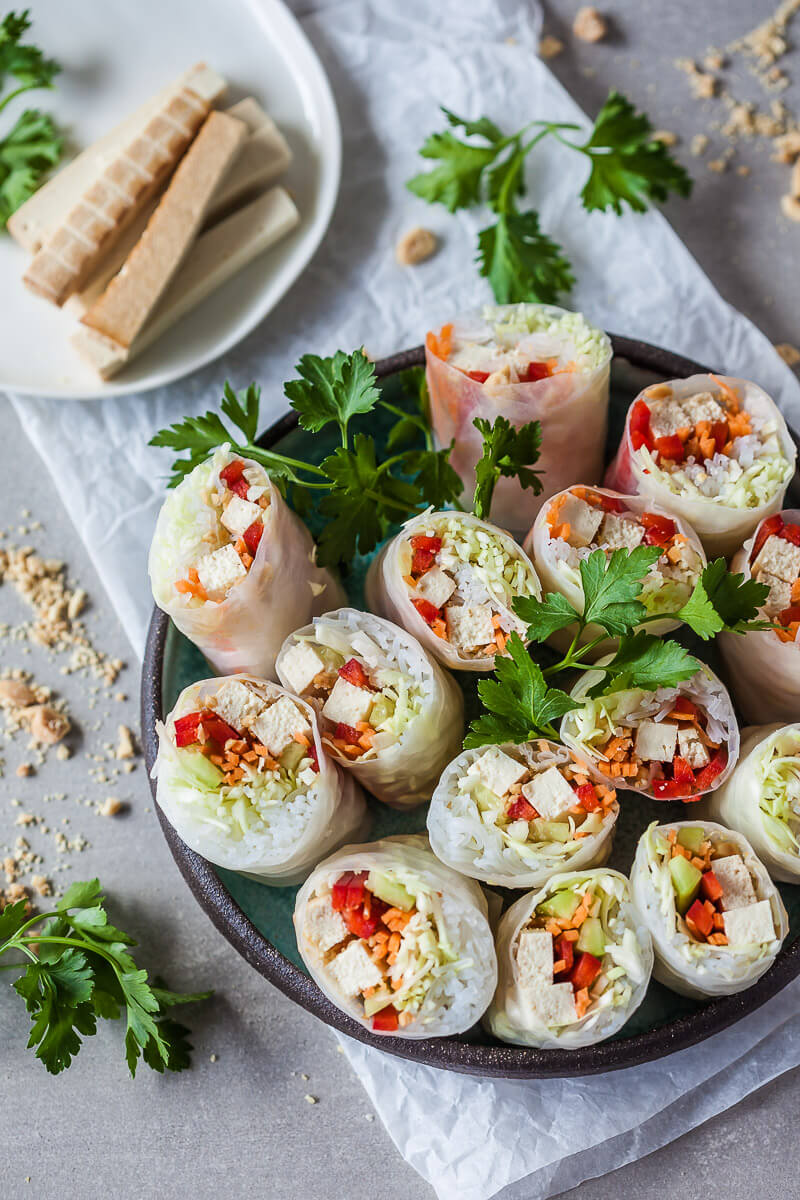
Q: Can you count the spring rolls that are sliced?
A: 14